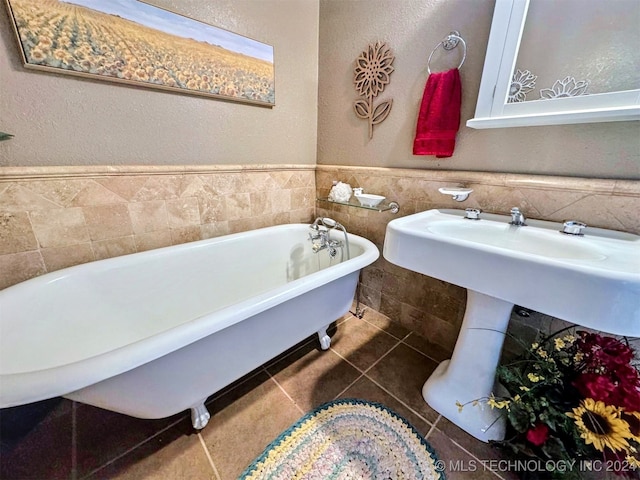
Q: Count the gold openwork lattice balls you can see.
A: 0